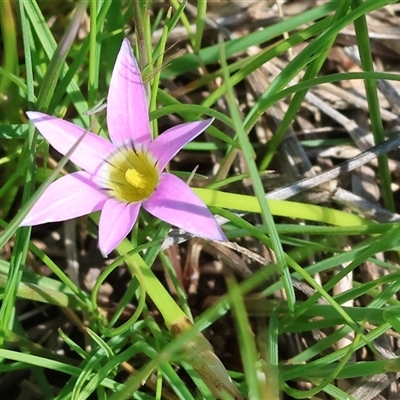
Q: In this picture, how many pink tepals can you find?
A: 6